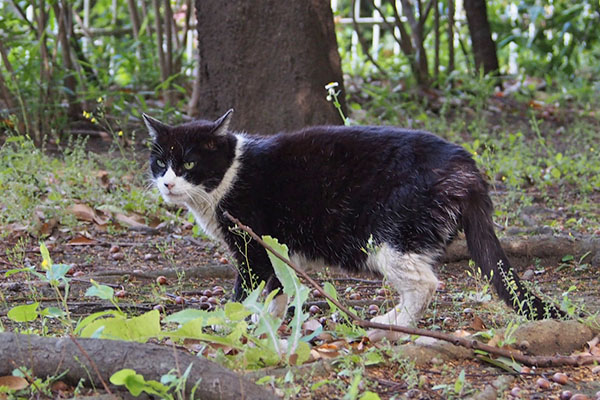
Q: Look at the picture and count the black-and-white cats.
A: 1